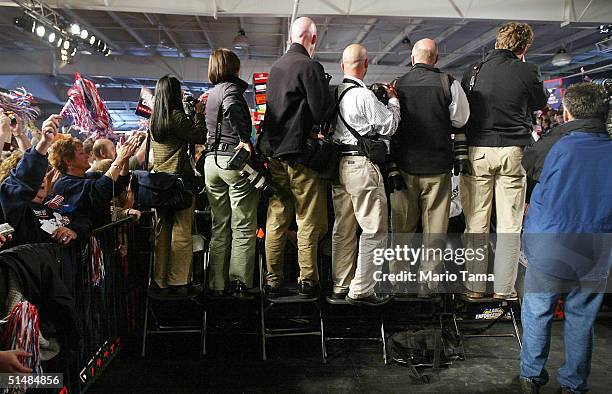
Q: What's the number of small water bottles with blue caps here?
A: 0